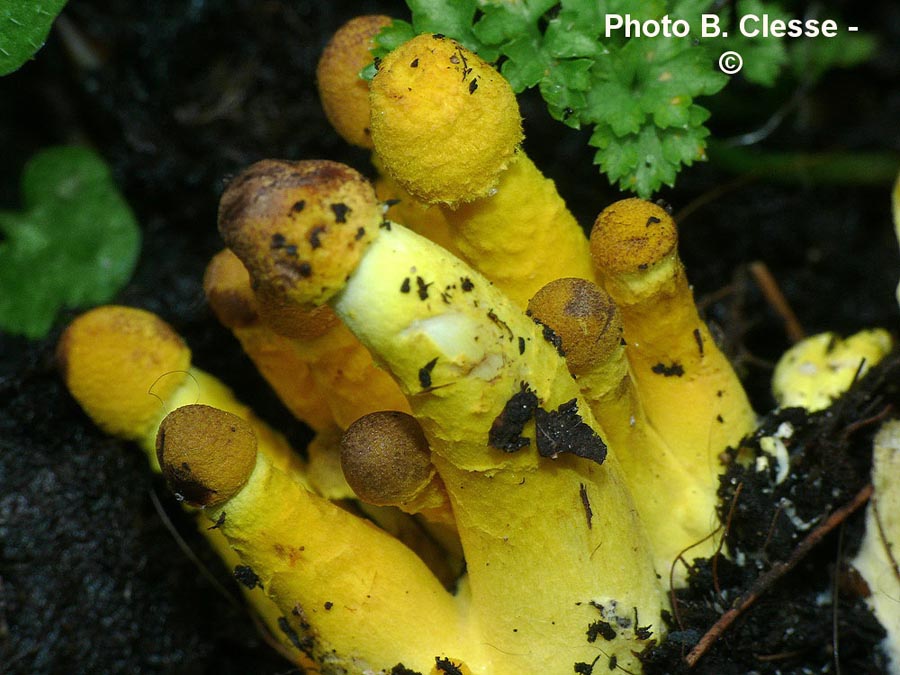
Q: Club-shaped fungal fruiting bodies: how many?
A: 10